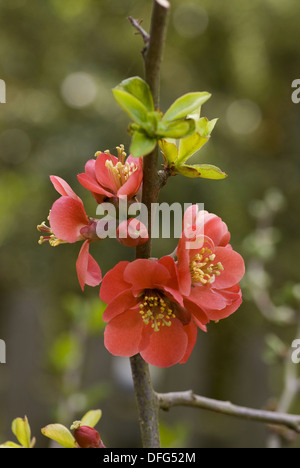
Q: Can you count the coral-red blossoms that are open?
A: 4